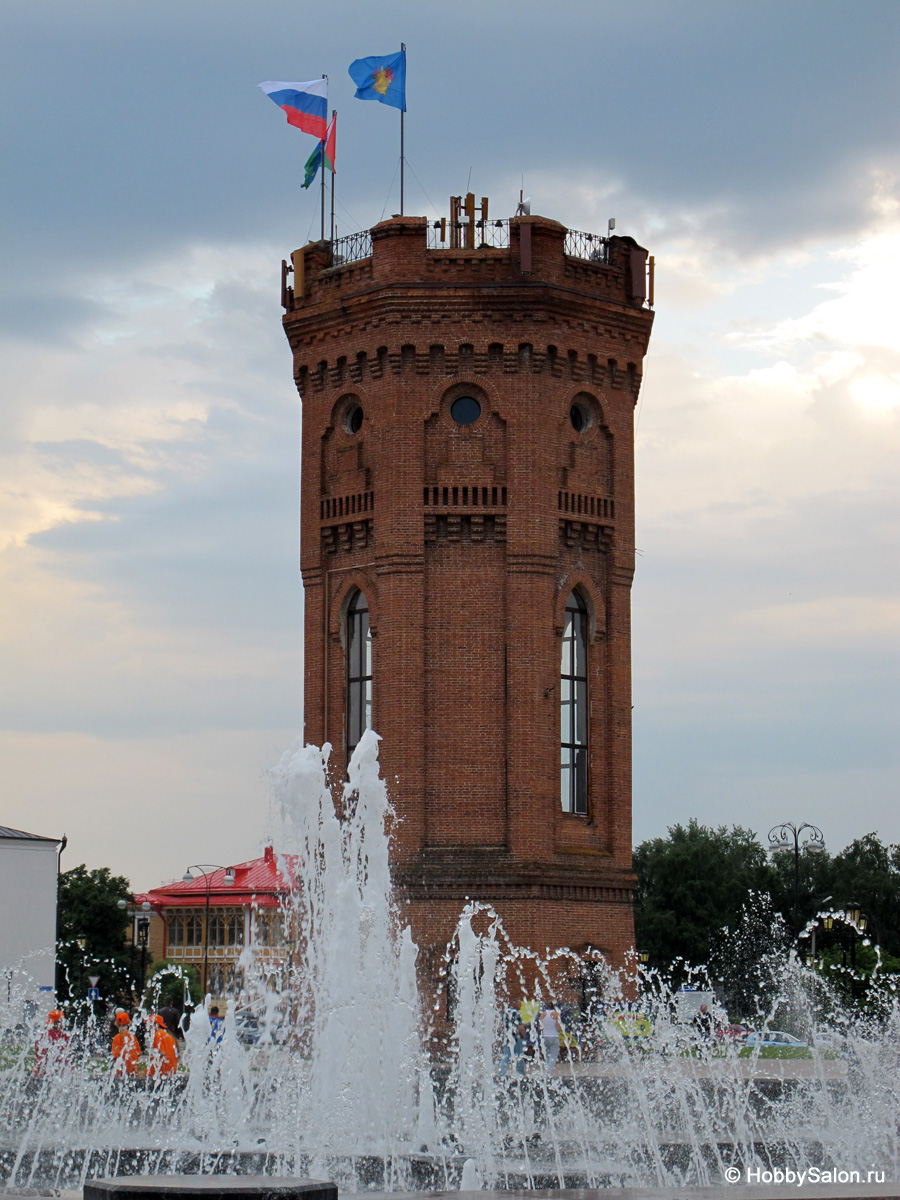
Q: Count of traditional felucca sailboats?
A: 0